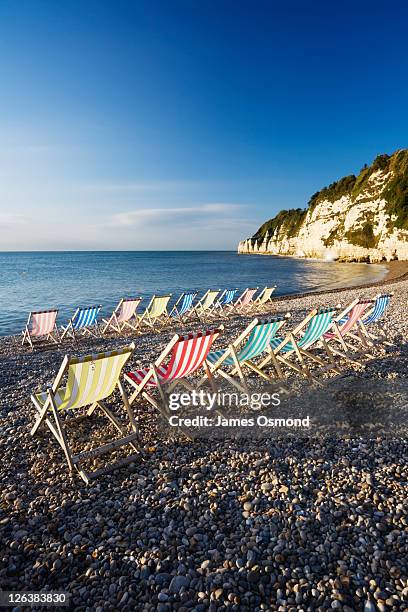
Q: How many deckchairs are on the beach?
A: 15